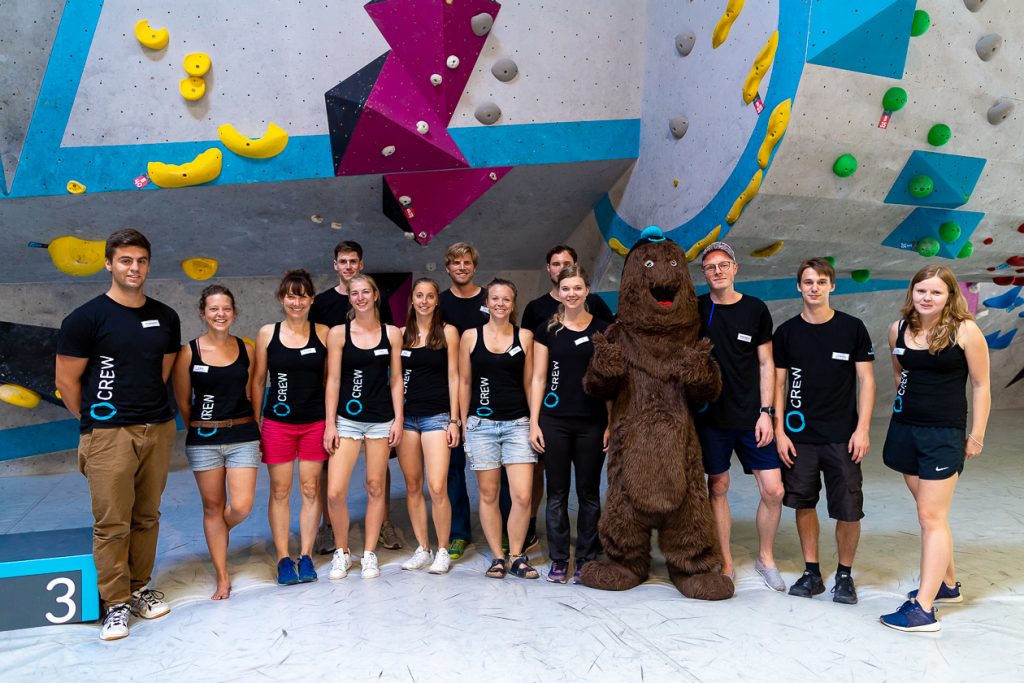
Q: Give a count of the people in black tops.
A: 13